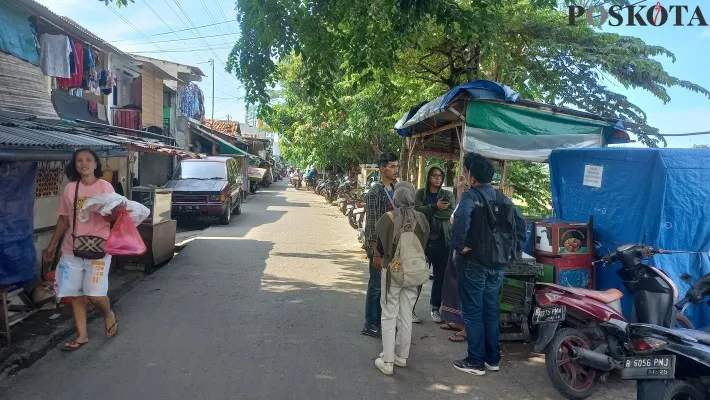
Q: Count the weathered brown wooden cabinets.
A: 1